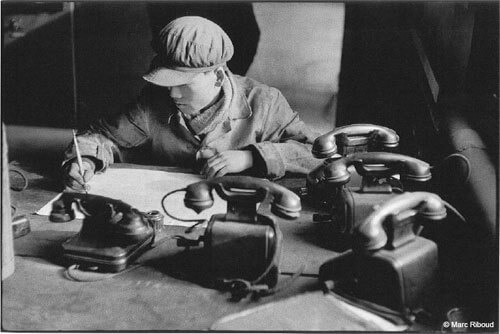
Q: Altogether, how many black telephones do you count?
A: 5